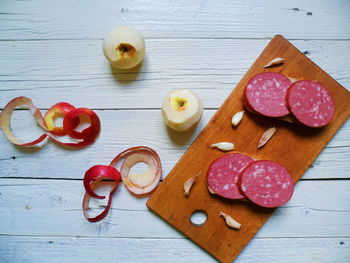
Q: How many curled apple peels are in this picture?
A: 2